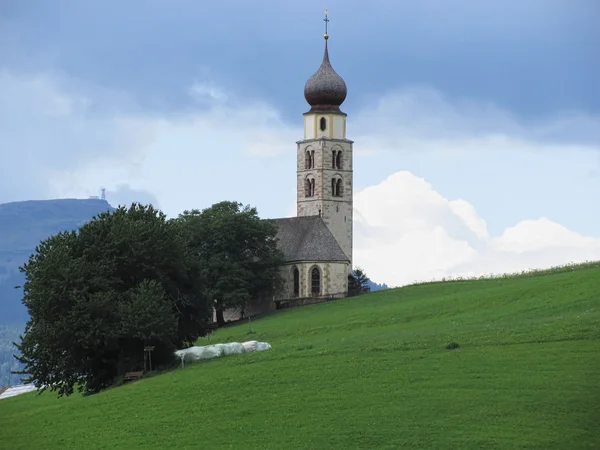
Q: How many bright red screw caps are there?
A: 0